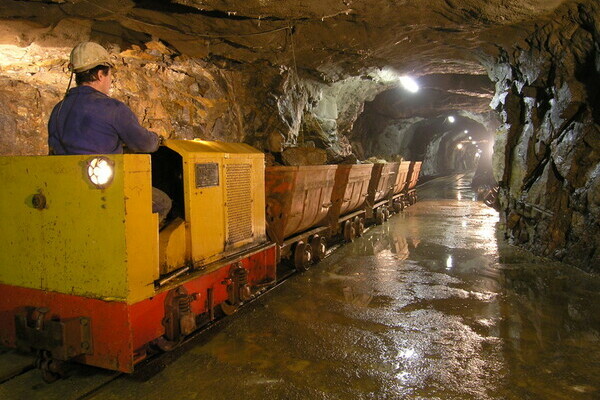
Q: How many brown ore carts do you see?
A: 5